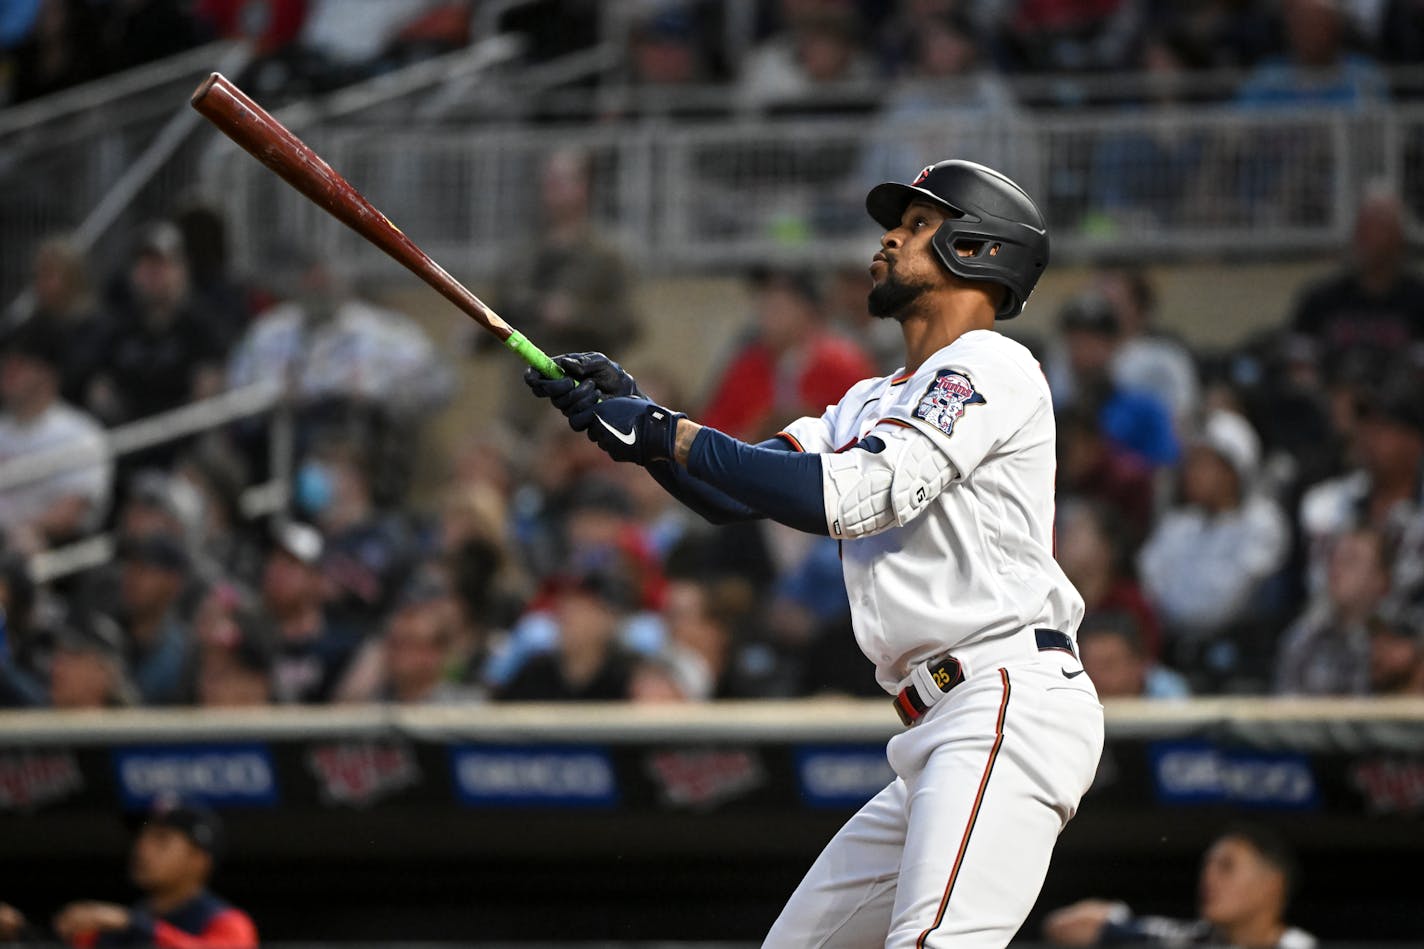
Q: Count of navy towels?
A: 0